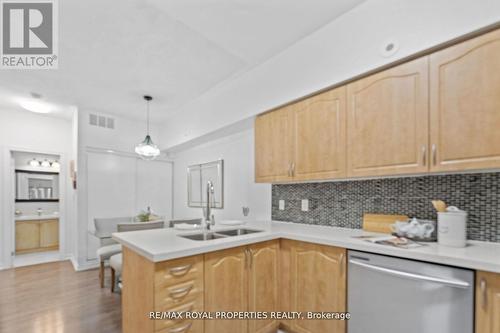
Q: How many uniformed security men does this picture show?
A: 0